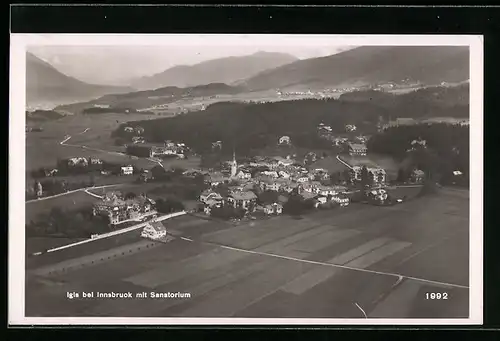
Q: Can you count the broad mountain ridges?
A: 3